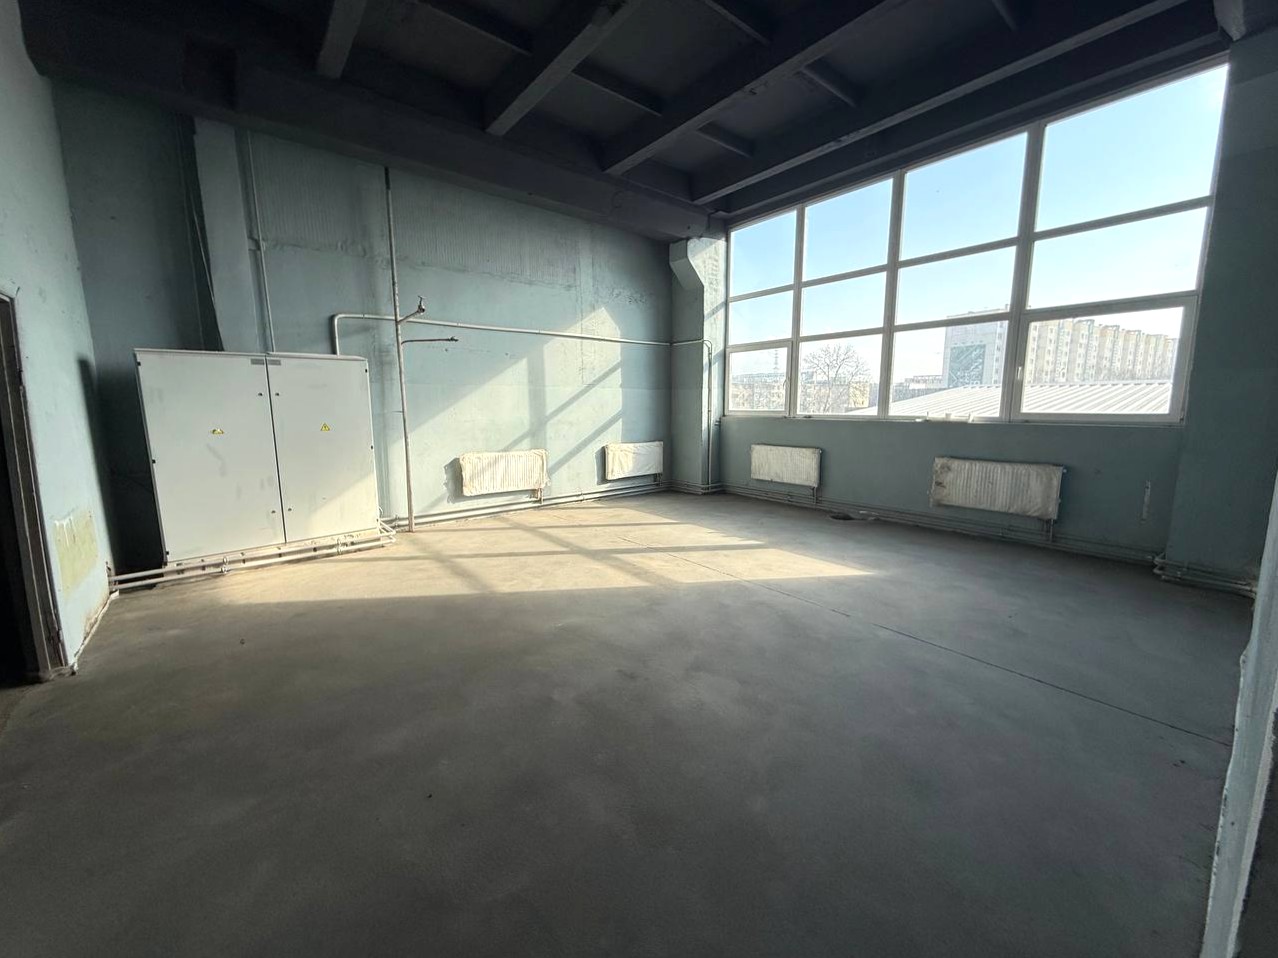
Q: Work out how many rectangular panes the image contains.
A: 12